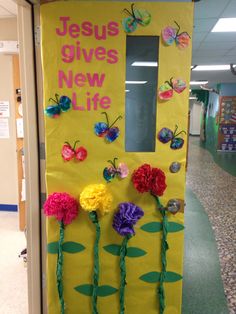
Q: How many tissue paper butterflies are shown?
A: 8